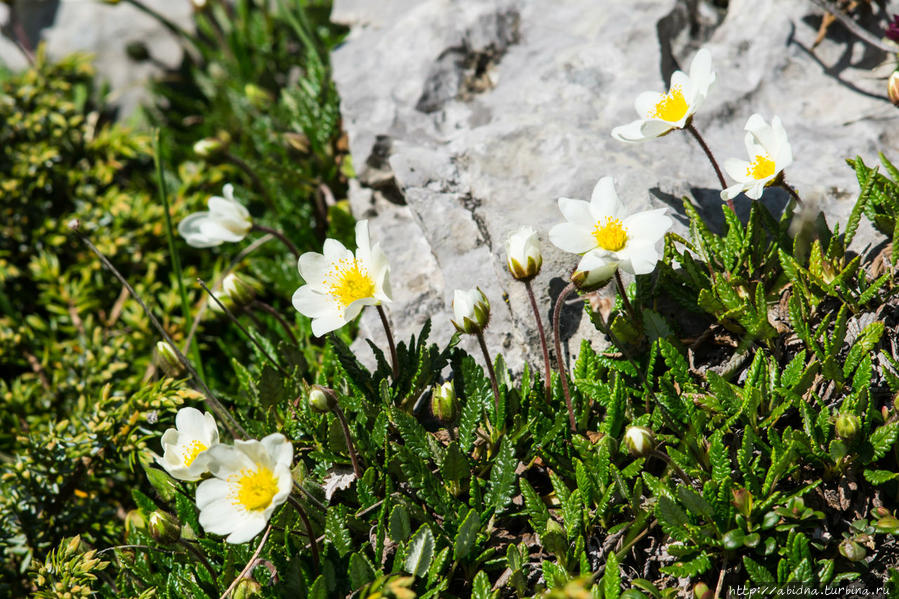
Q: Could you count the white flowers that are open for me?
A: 7